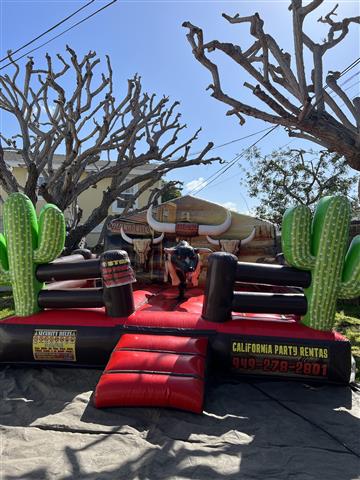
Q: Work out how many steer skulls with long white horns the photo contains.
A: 2